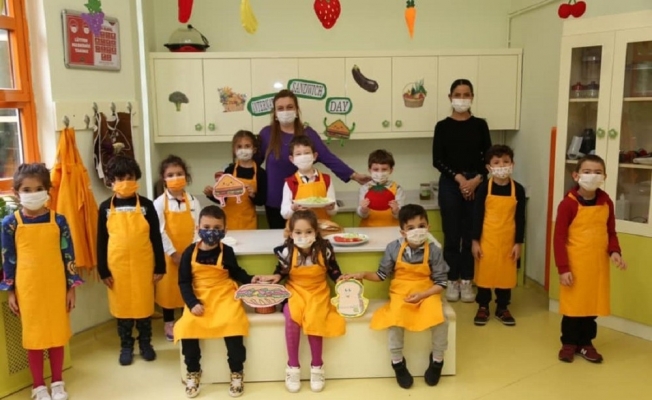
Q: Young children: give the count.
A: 11